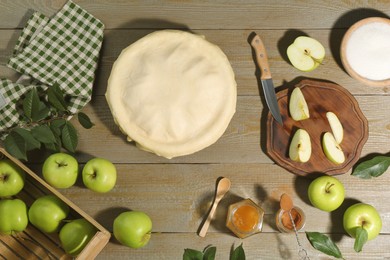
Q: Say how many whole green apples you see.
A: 9